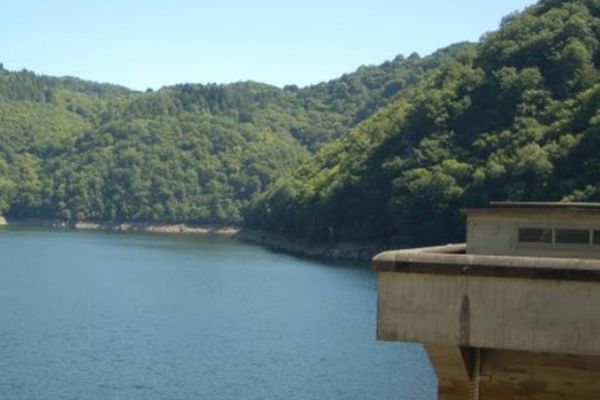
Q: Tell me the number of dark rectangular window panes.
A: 3